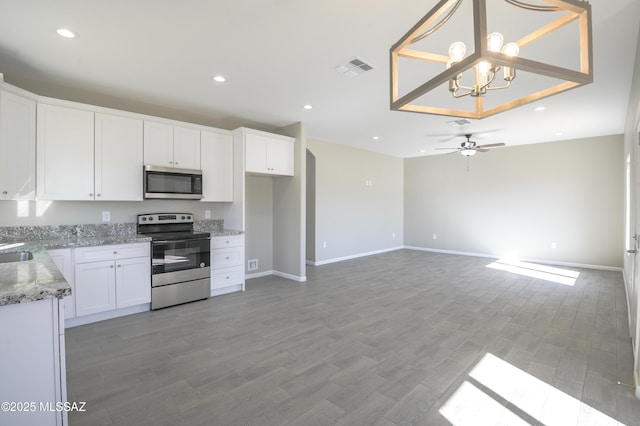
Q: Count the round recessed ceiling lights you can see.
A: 7